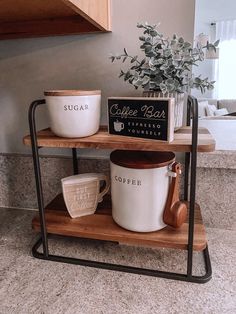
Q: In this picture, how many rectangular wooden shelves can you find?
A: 2